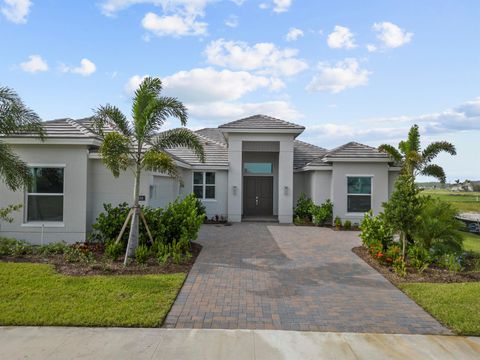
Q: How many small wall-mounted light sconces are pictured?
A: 2